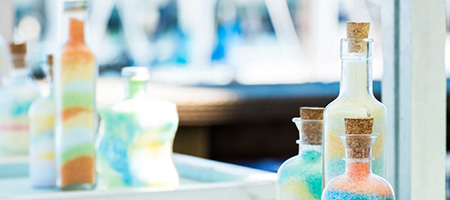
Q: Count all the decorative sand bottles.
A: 7